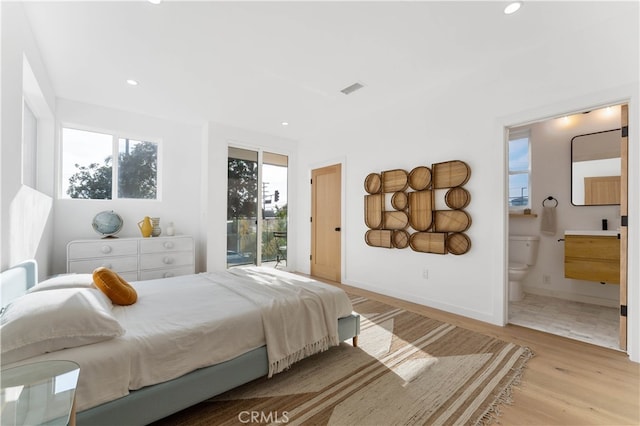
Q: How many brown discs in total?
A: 6